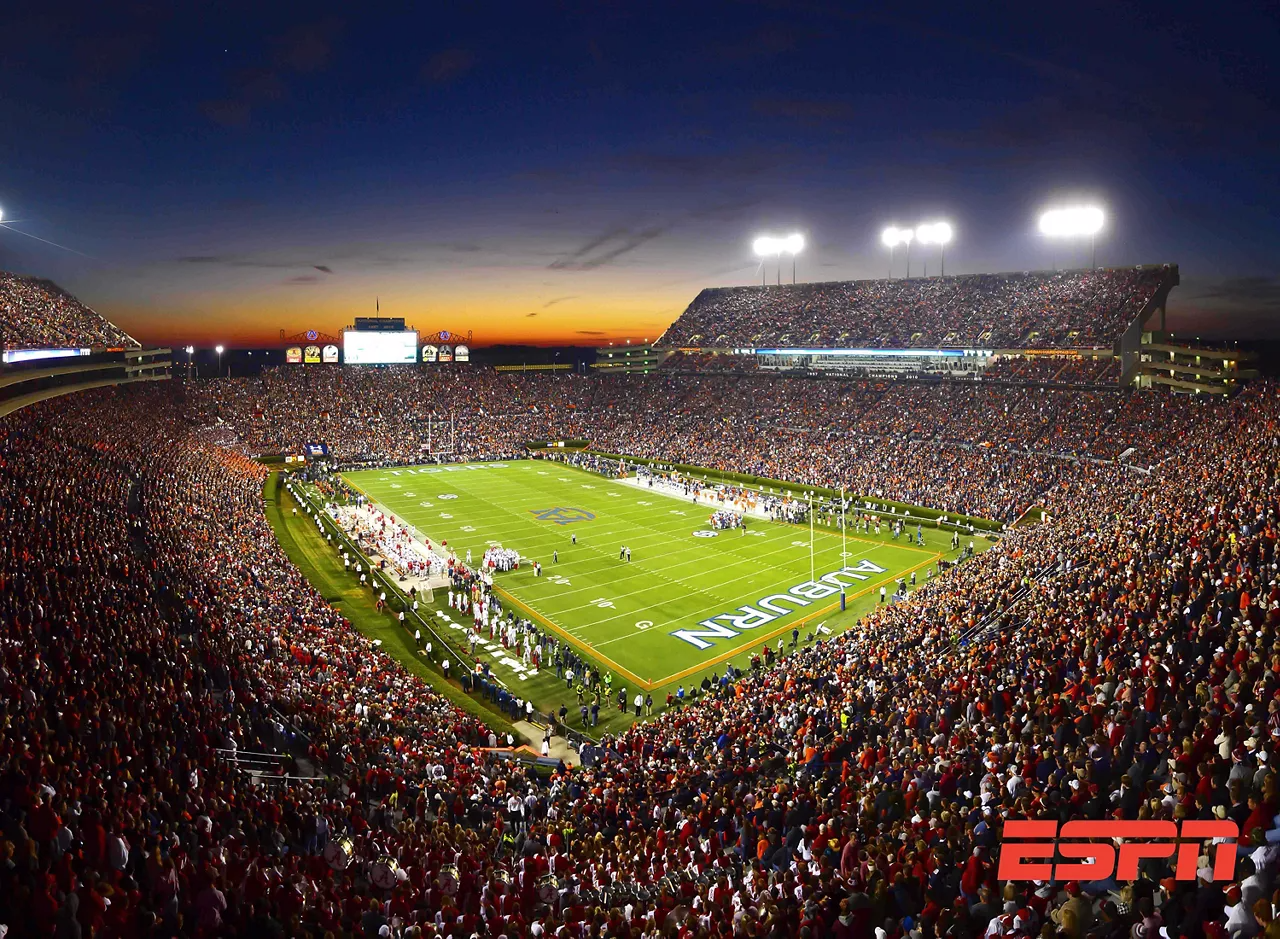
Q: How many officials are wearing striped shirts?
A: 5